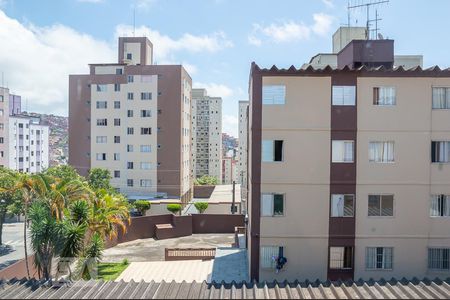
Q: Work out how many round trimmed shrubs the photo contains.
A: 3